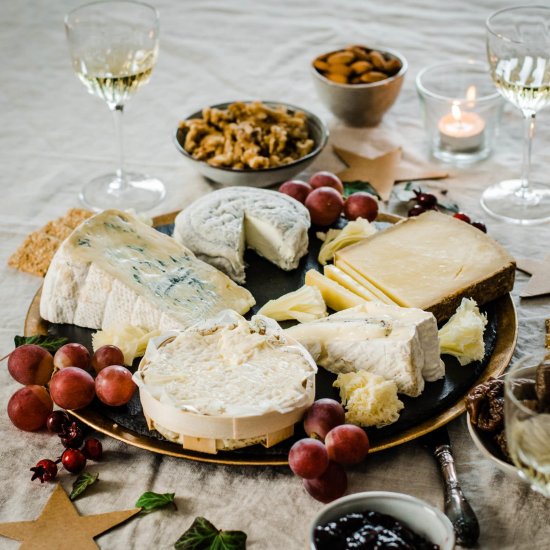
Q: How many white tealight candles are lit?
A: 1